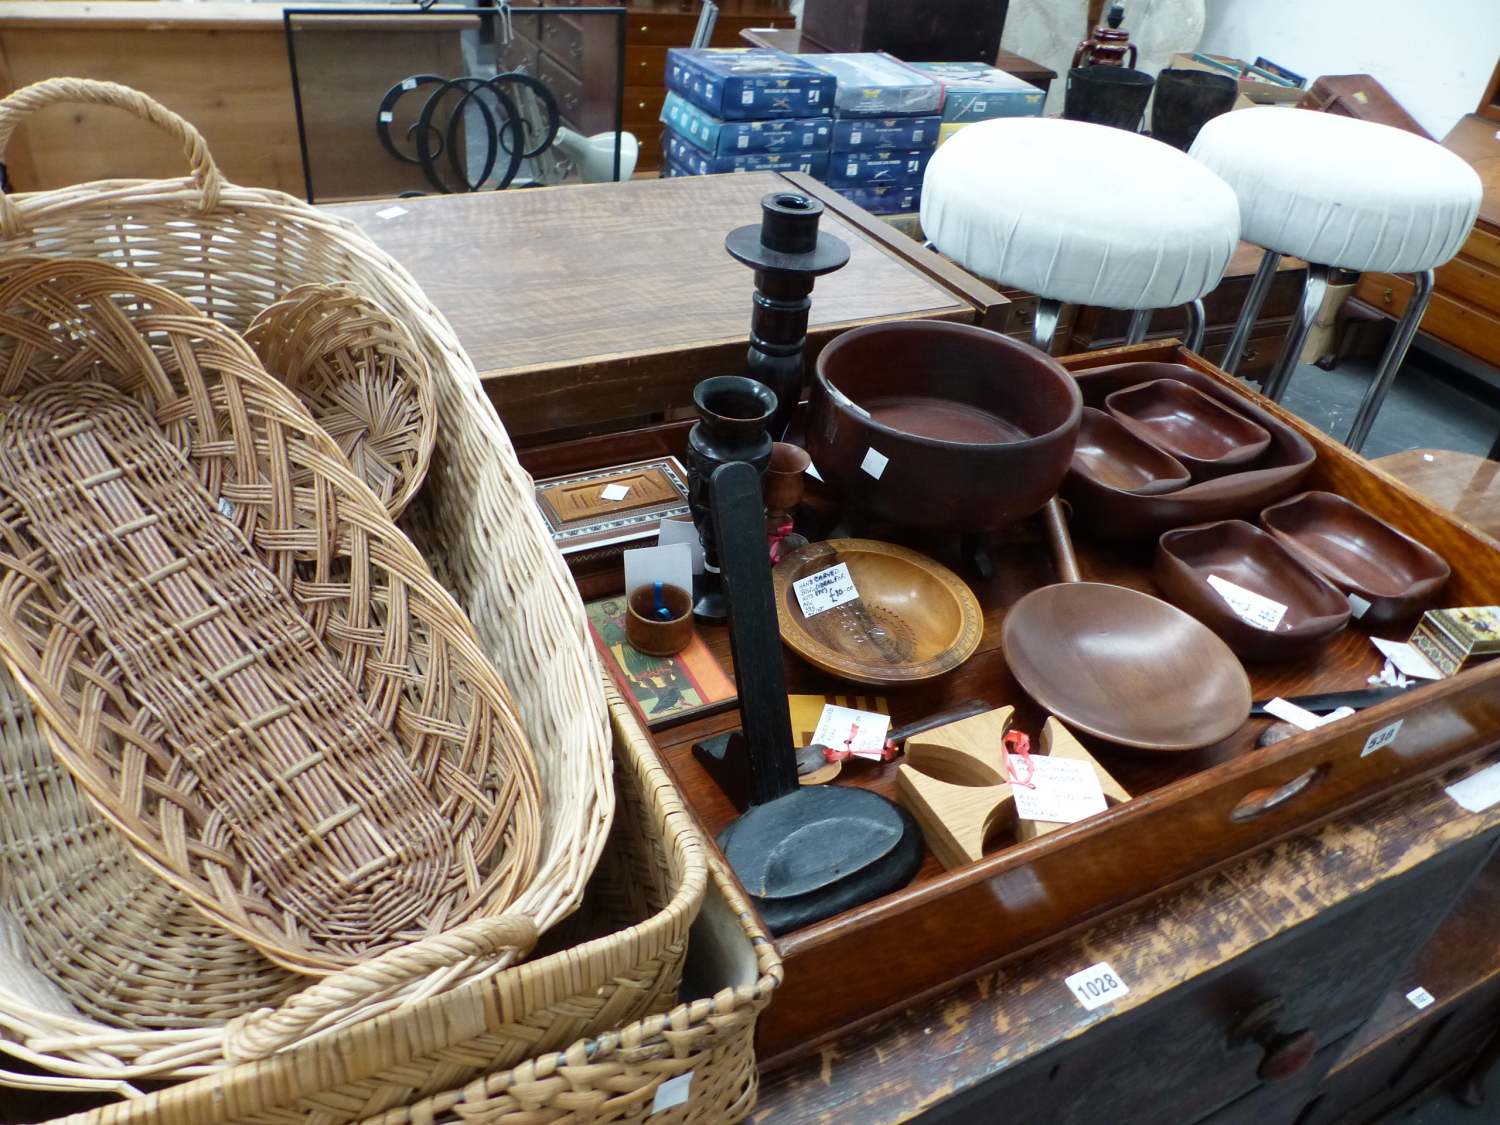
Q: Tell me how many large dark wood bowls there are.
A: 2